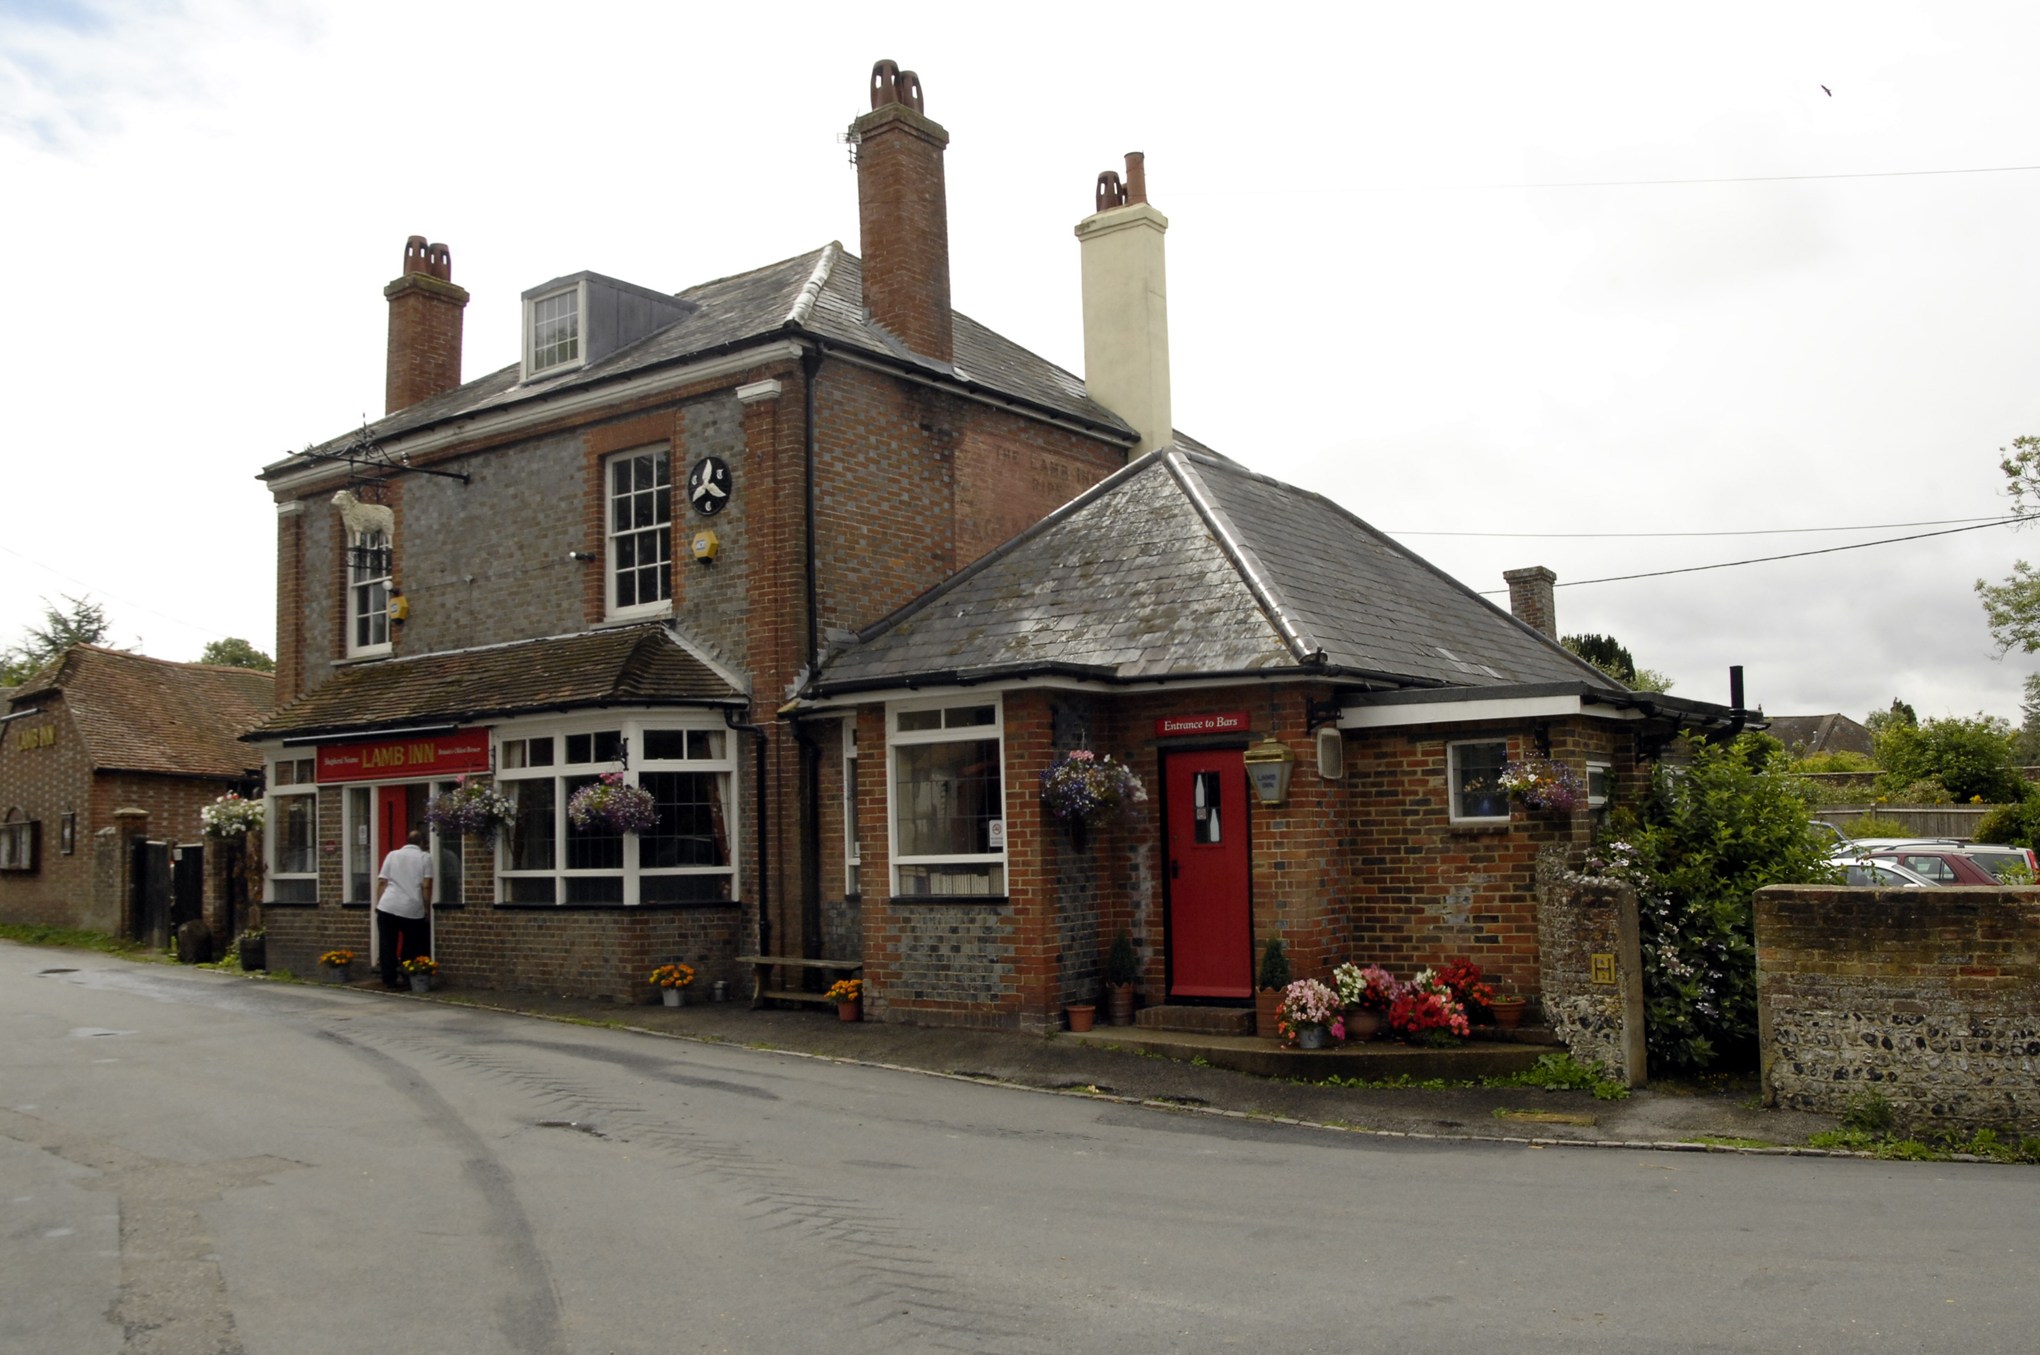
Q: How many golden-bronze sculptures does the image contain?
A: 0